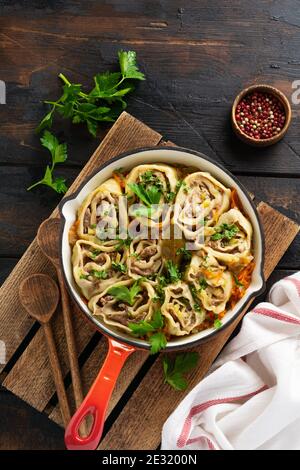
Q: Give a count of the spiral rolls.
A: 9